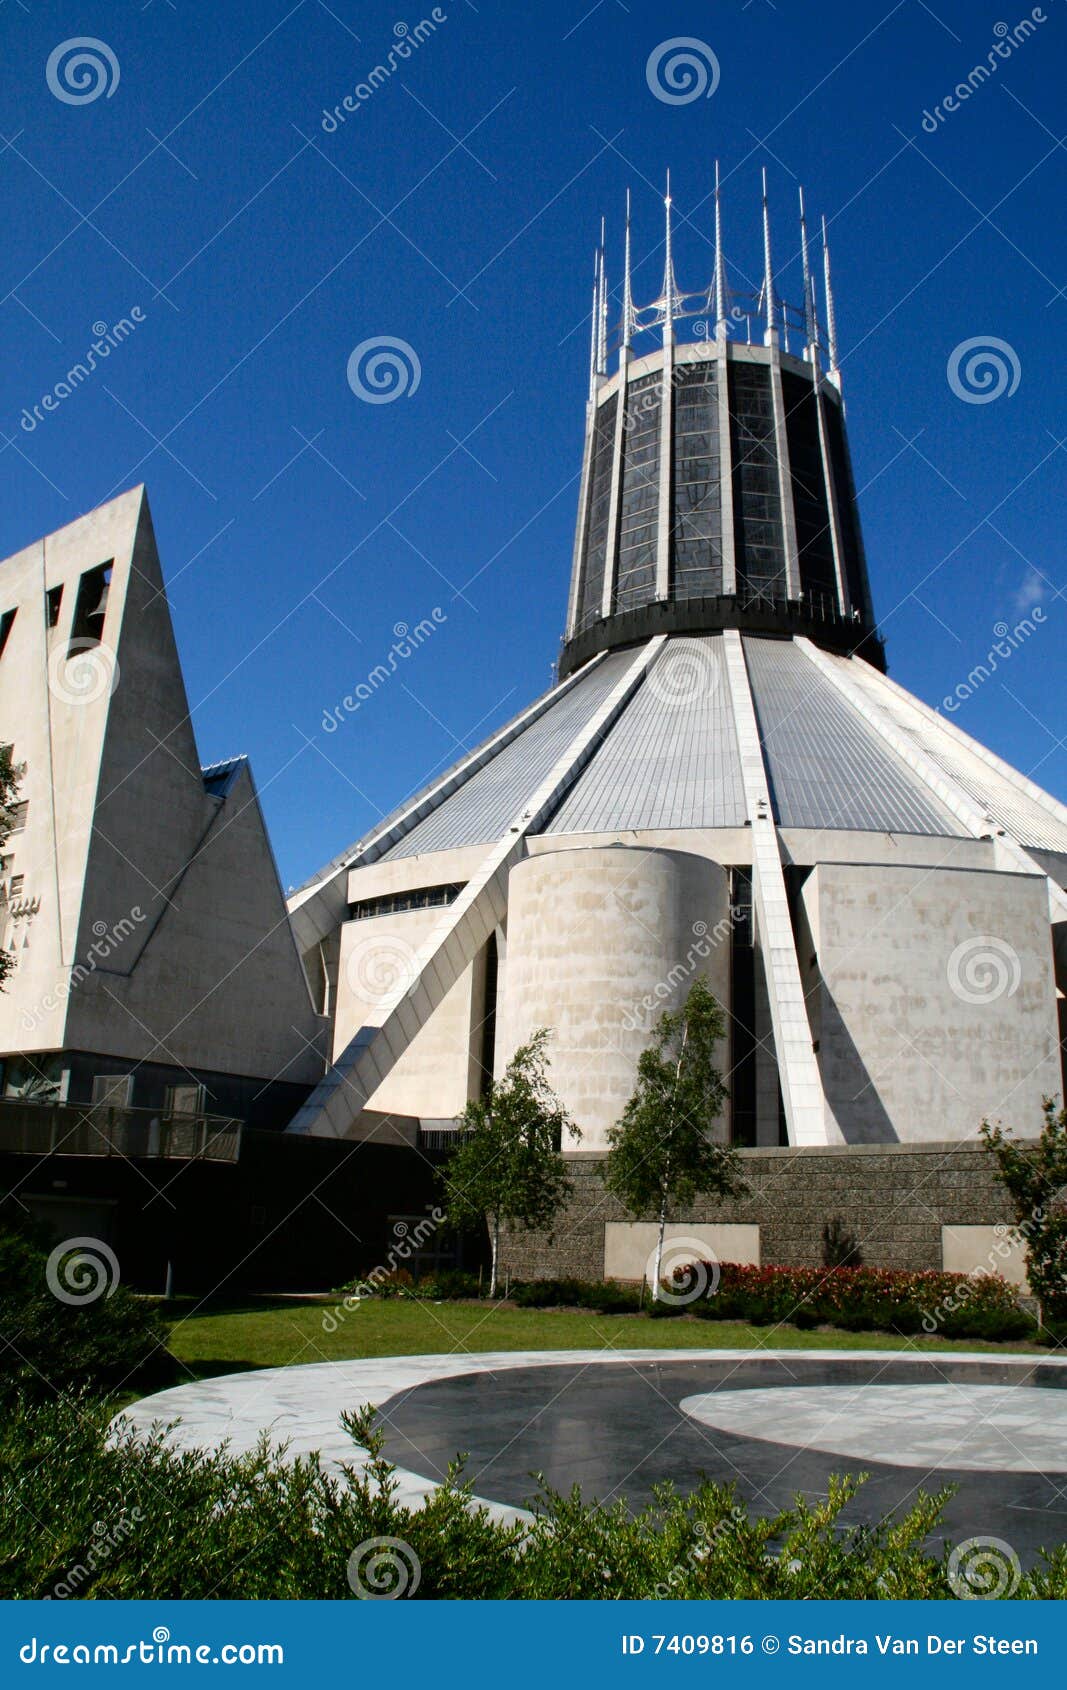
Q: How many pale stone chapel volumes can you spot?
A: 3